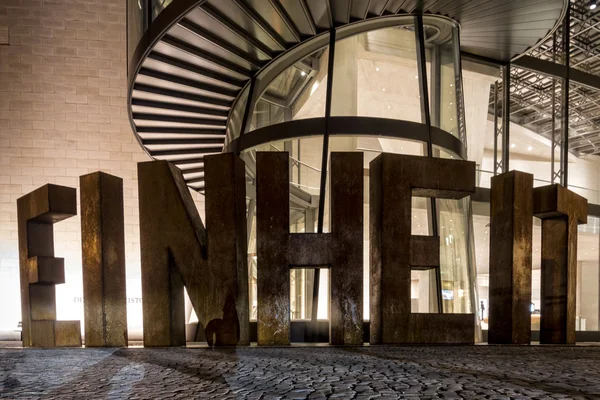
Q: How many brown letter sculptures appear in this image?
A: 7